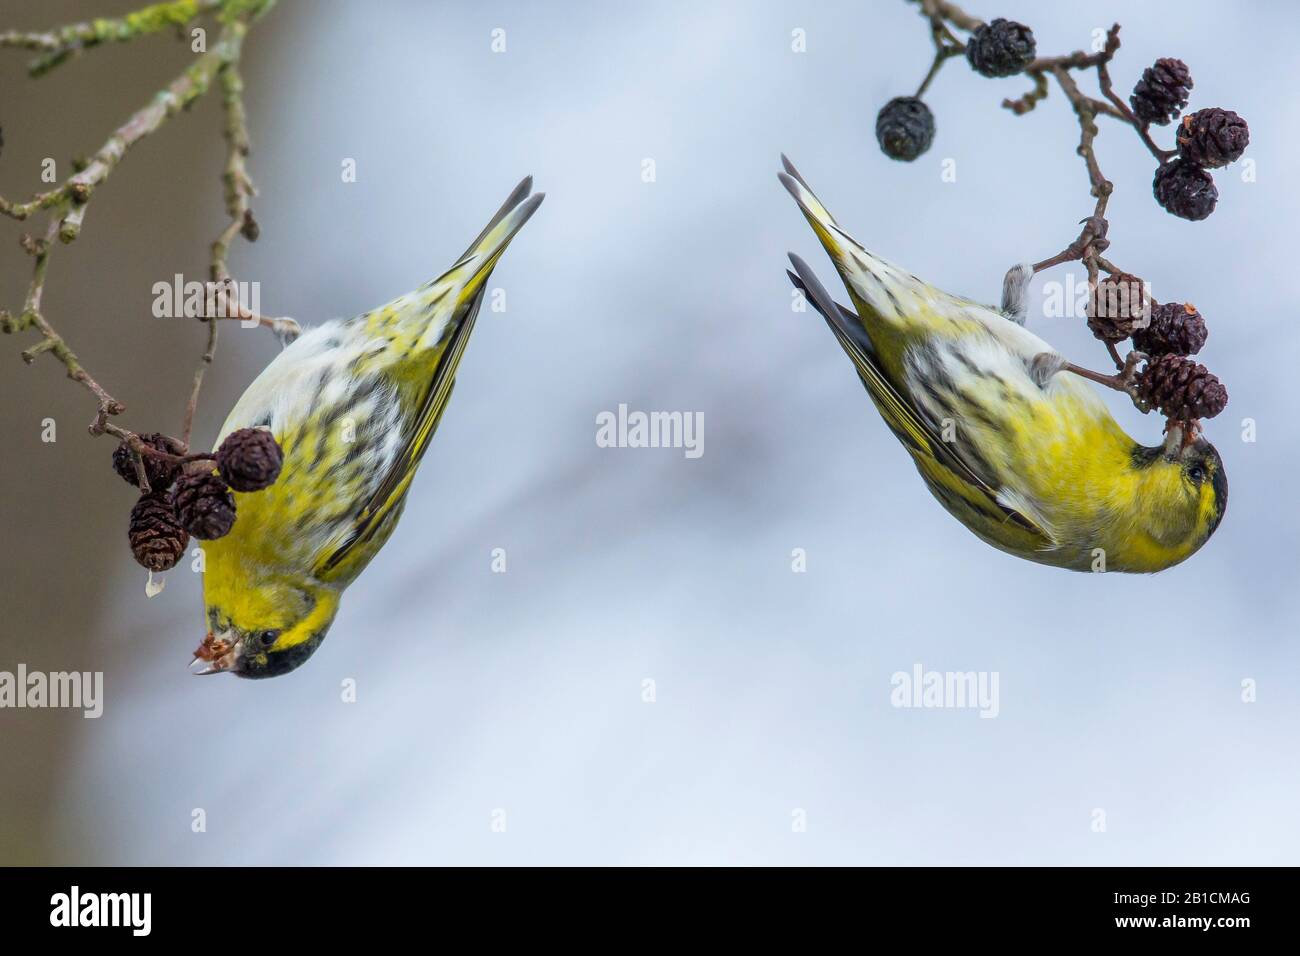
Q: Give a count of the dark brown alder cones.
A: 12